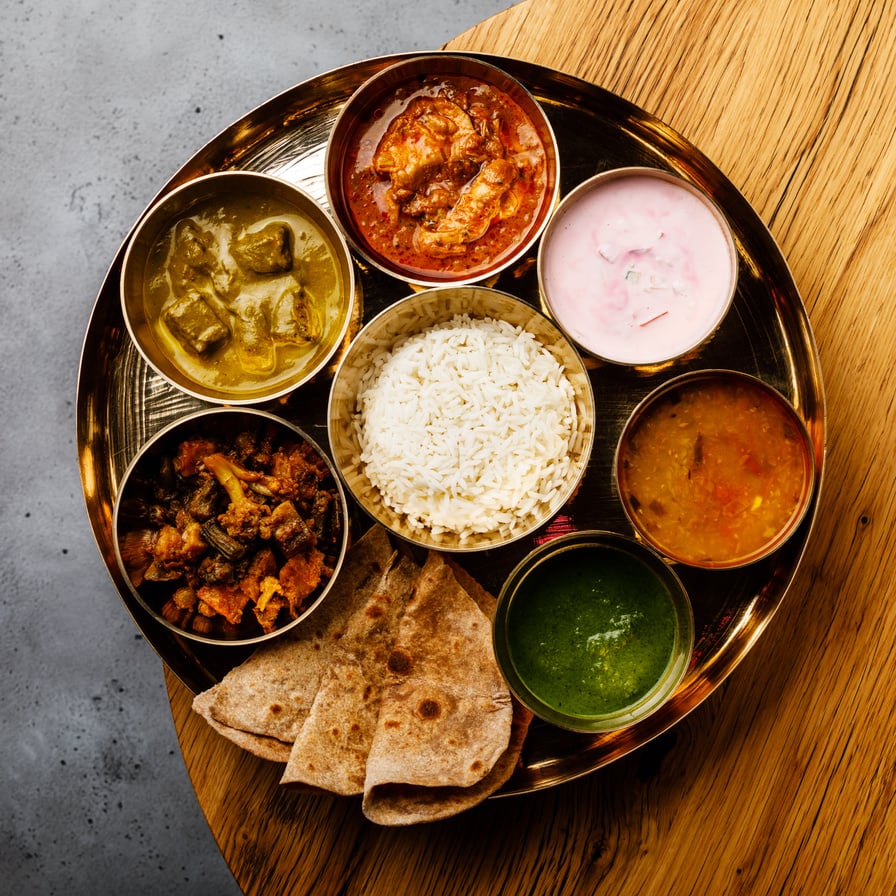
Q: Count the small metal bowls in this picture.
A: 7